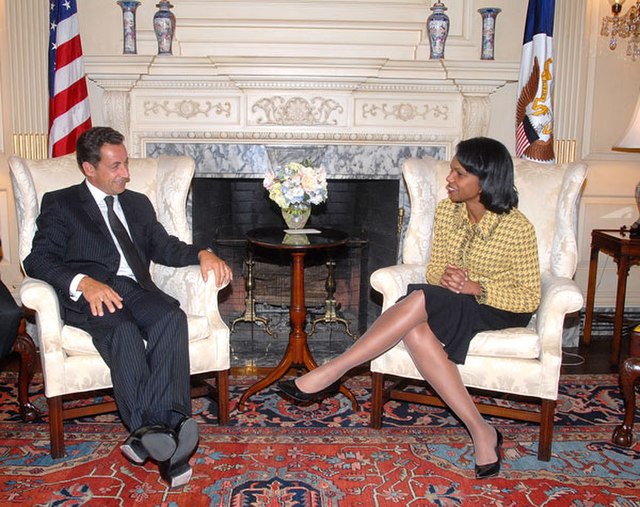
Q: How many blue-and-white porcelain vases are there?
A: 4